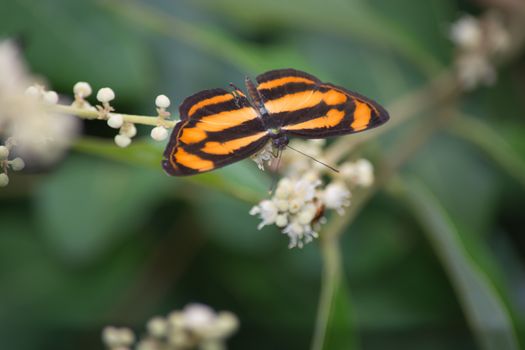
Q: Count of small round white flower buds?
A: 12